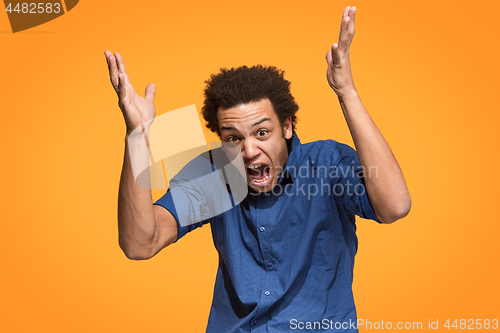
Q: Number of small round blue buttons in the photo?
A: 4